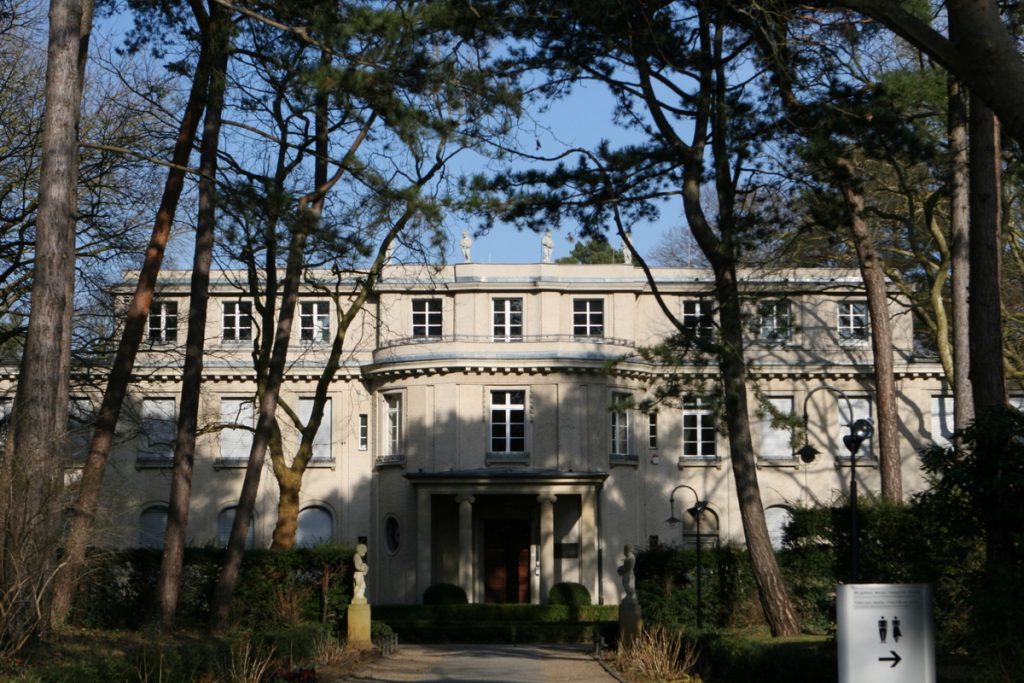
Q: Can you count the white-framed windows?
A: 15